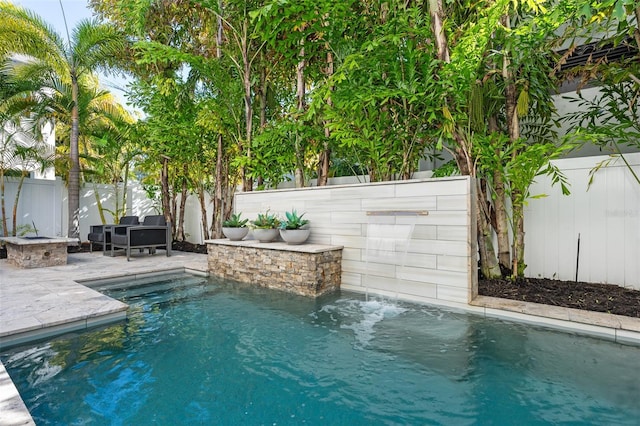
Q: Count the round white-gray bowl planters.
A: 3